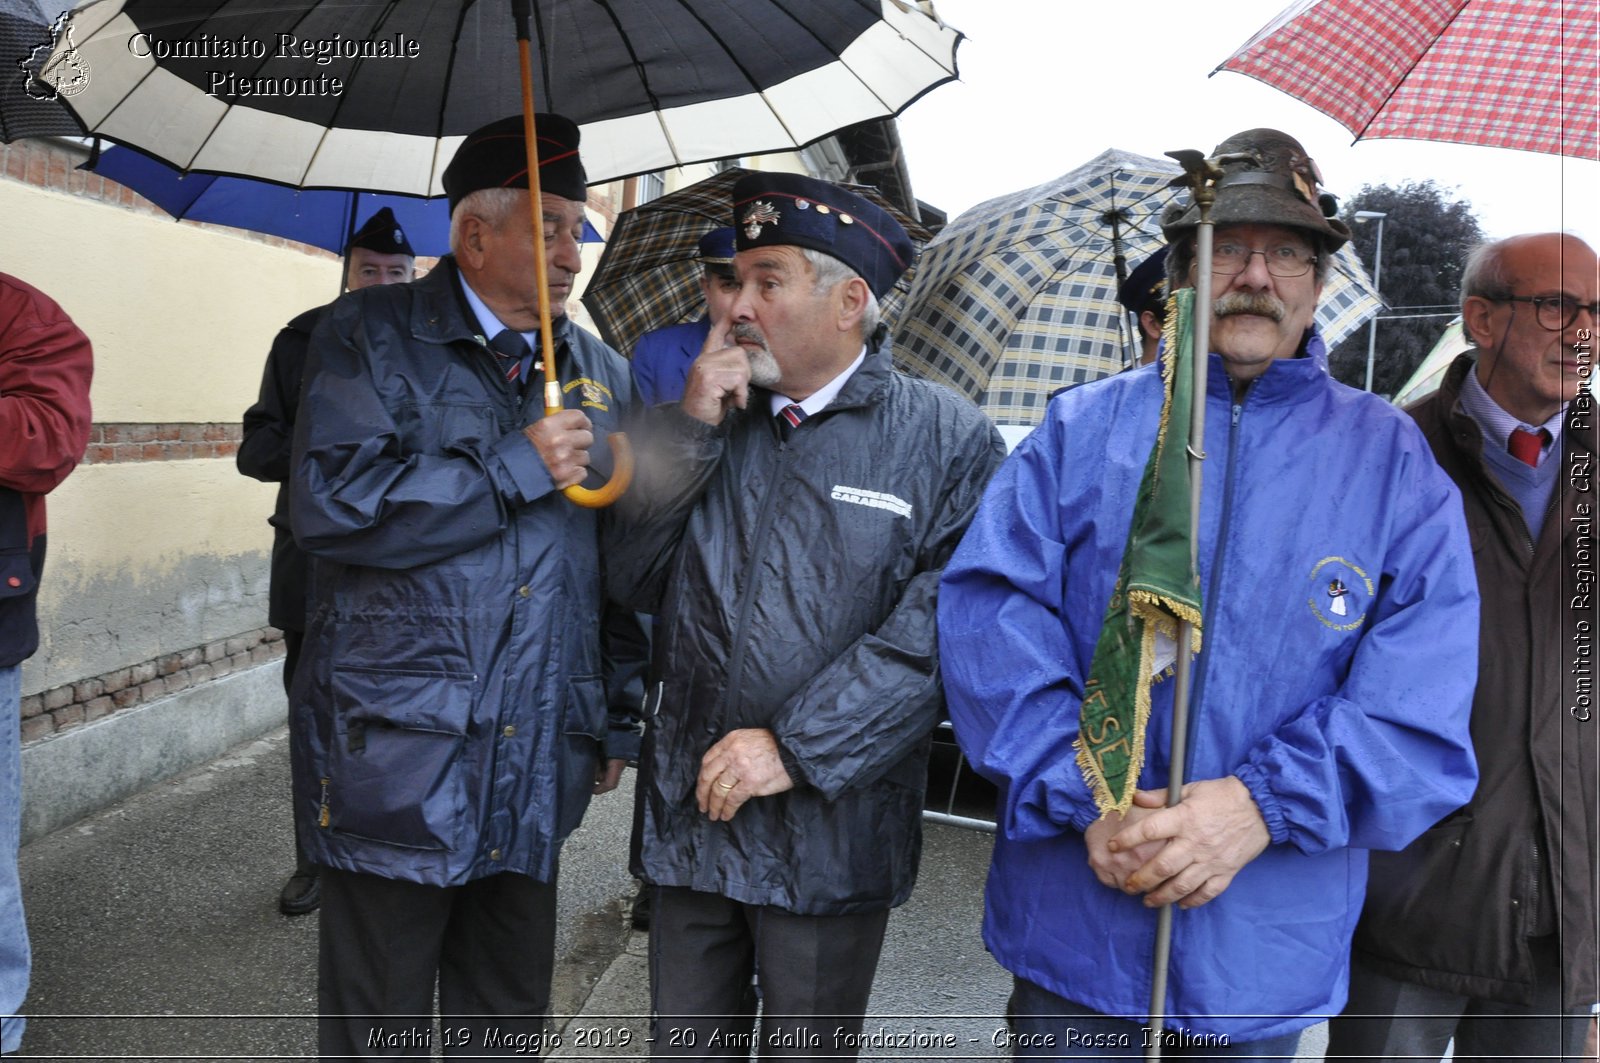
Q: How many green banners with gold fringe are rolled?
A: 1